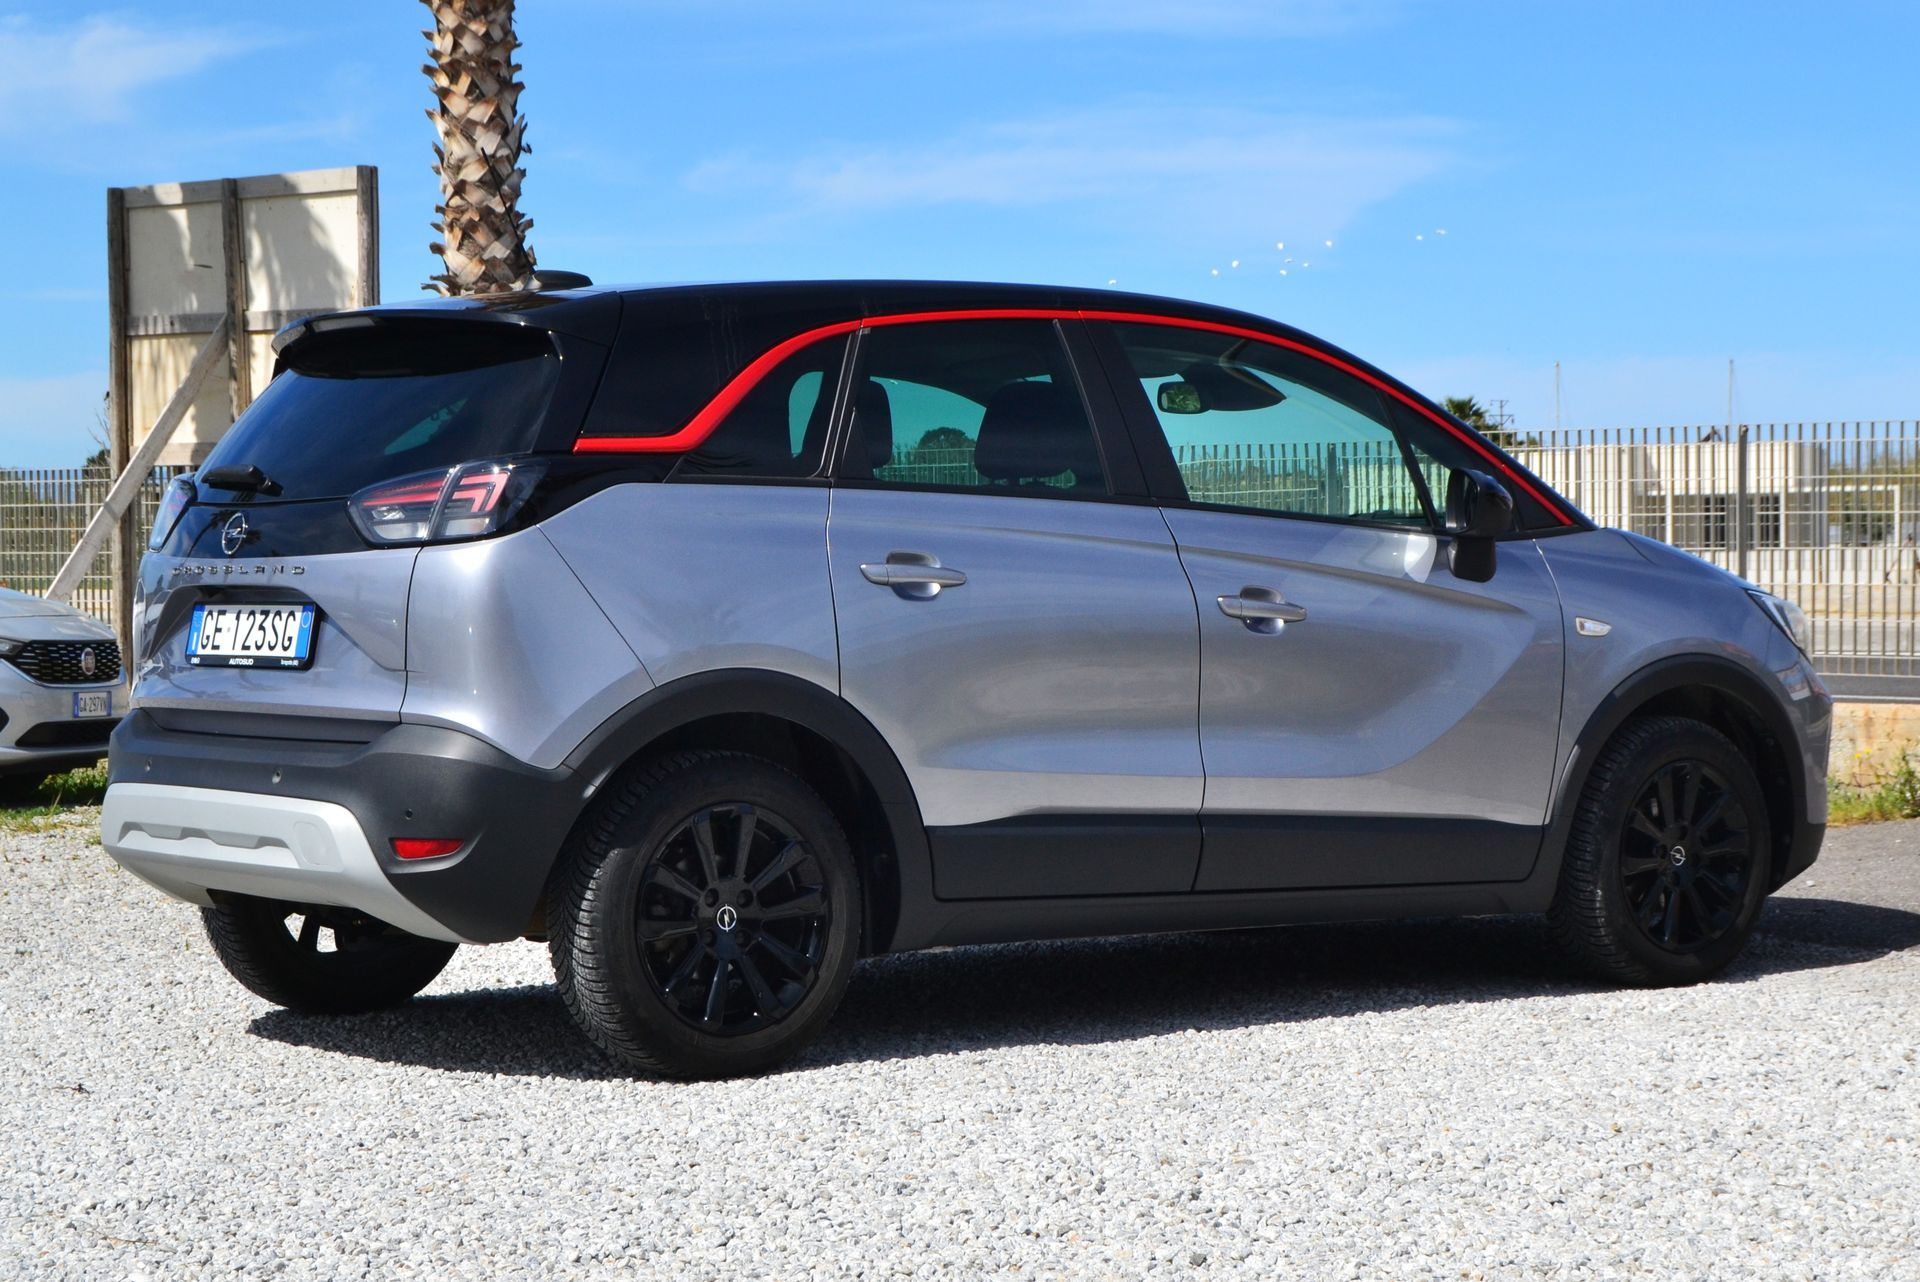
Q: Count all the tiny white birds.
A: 10